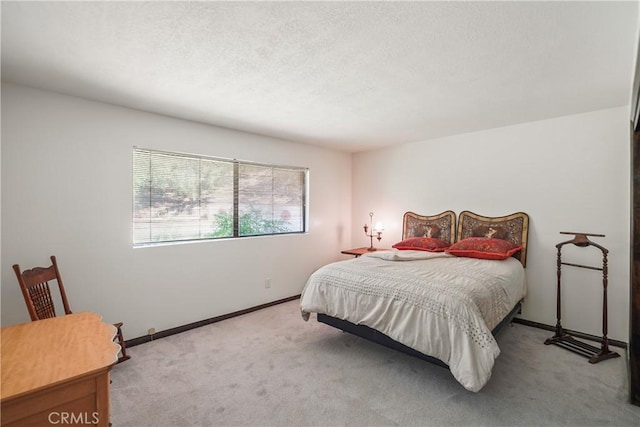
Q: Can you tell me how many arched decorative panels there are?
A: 2